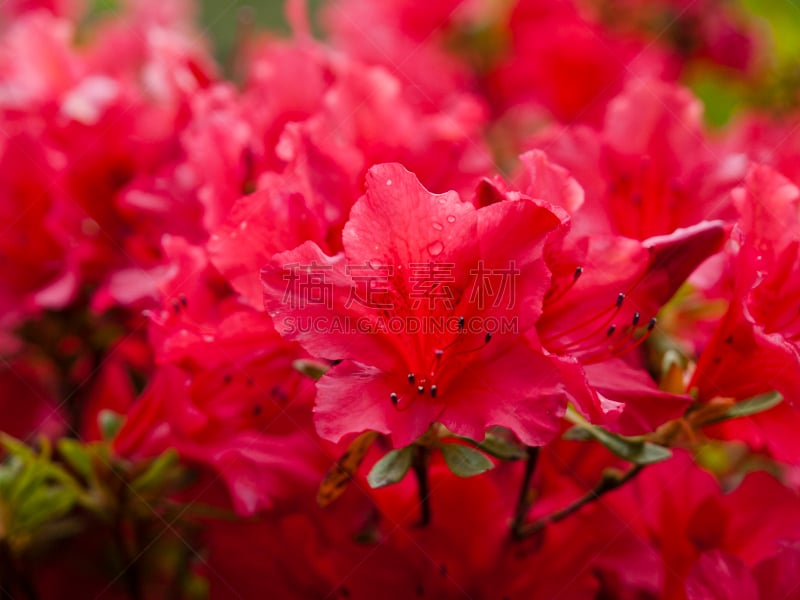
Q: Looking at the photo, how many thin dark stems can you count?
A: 3